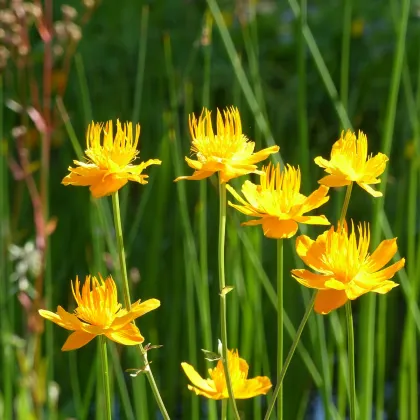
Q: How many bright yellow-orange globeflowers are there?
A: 7